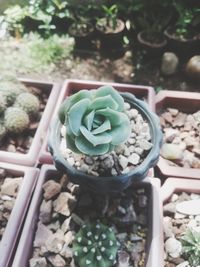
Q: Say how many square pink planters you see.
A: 6